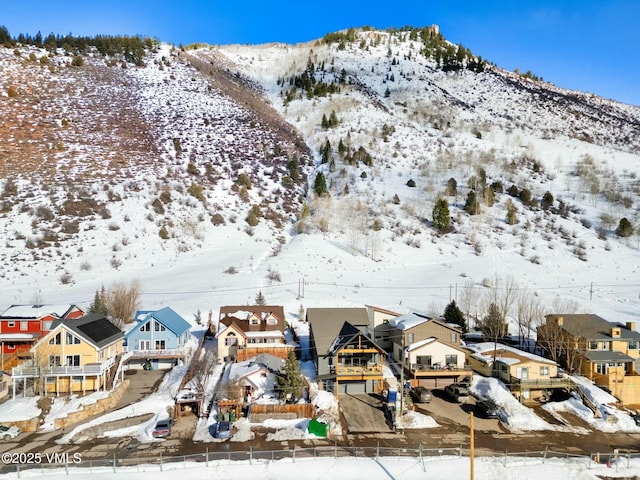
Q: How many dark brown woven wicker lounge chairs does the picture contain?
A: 0